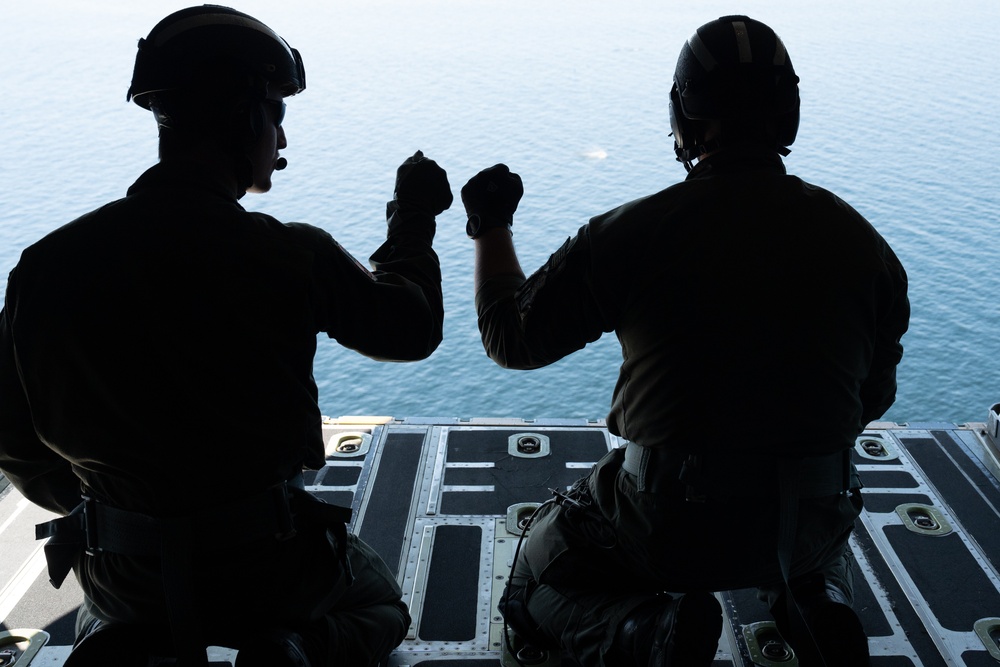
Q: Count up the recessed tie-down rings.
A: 9